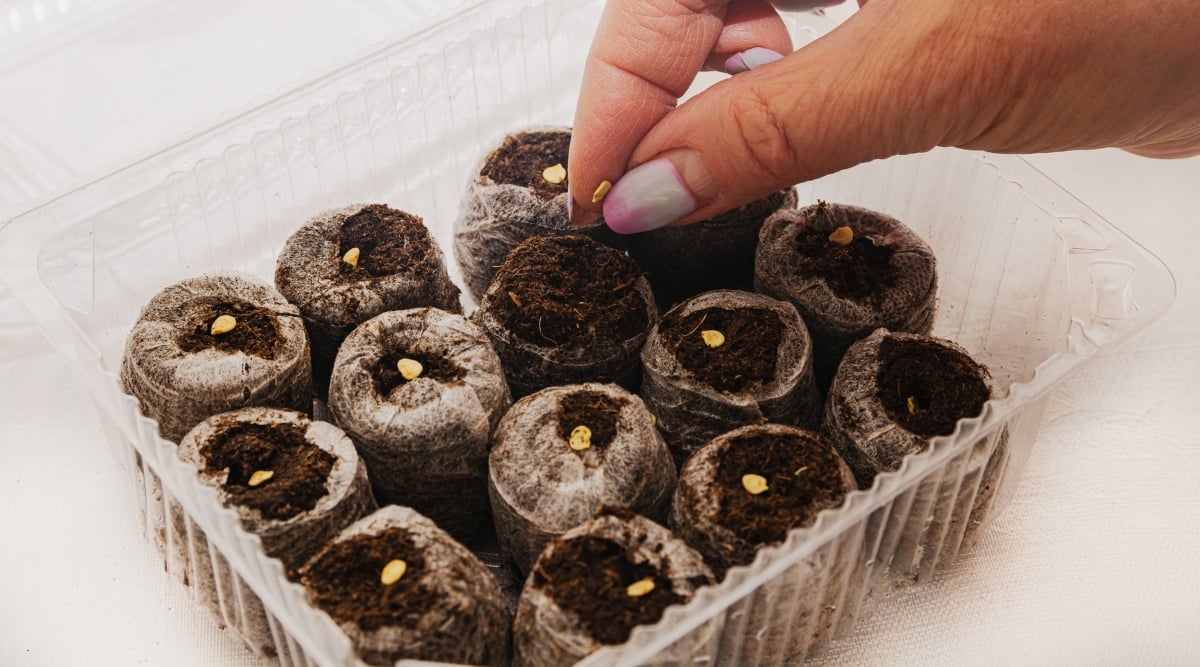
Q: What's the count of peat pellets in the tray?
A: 14